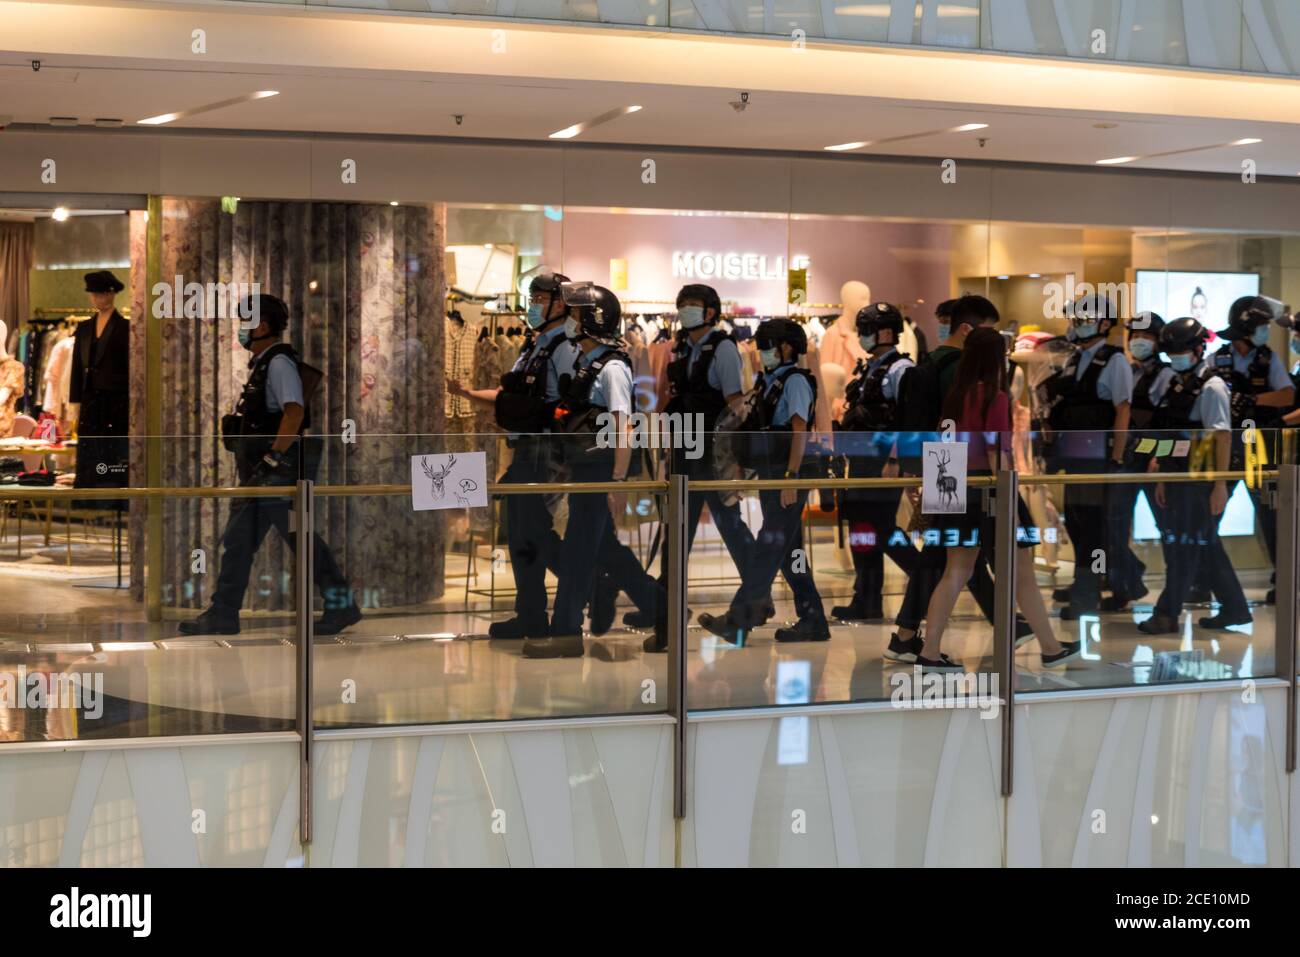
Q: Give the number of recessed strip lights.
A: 4